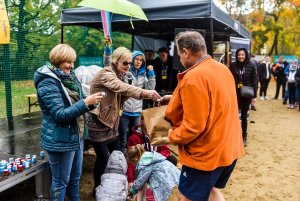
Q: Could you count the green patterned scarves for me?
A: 1